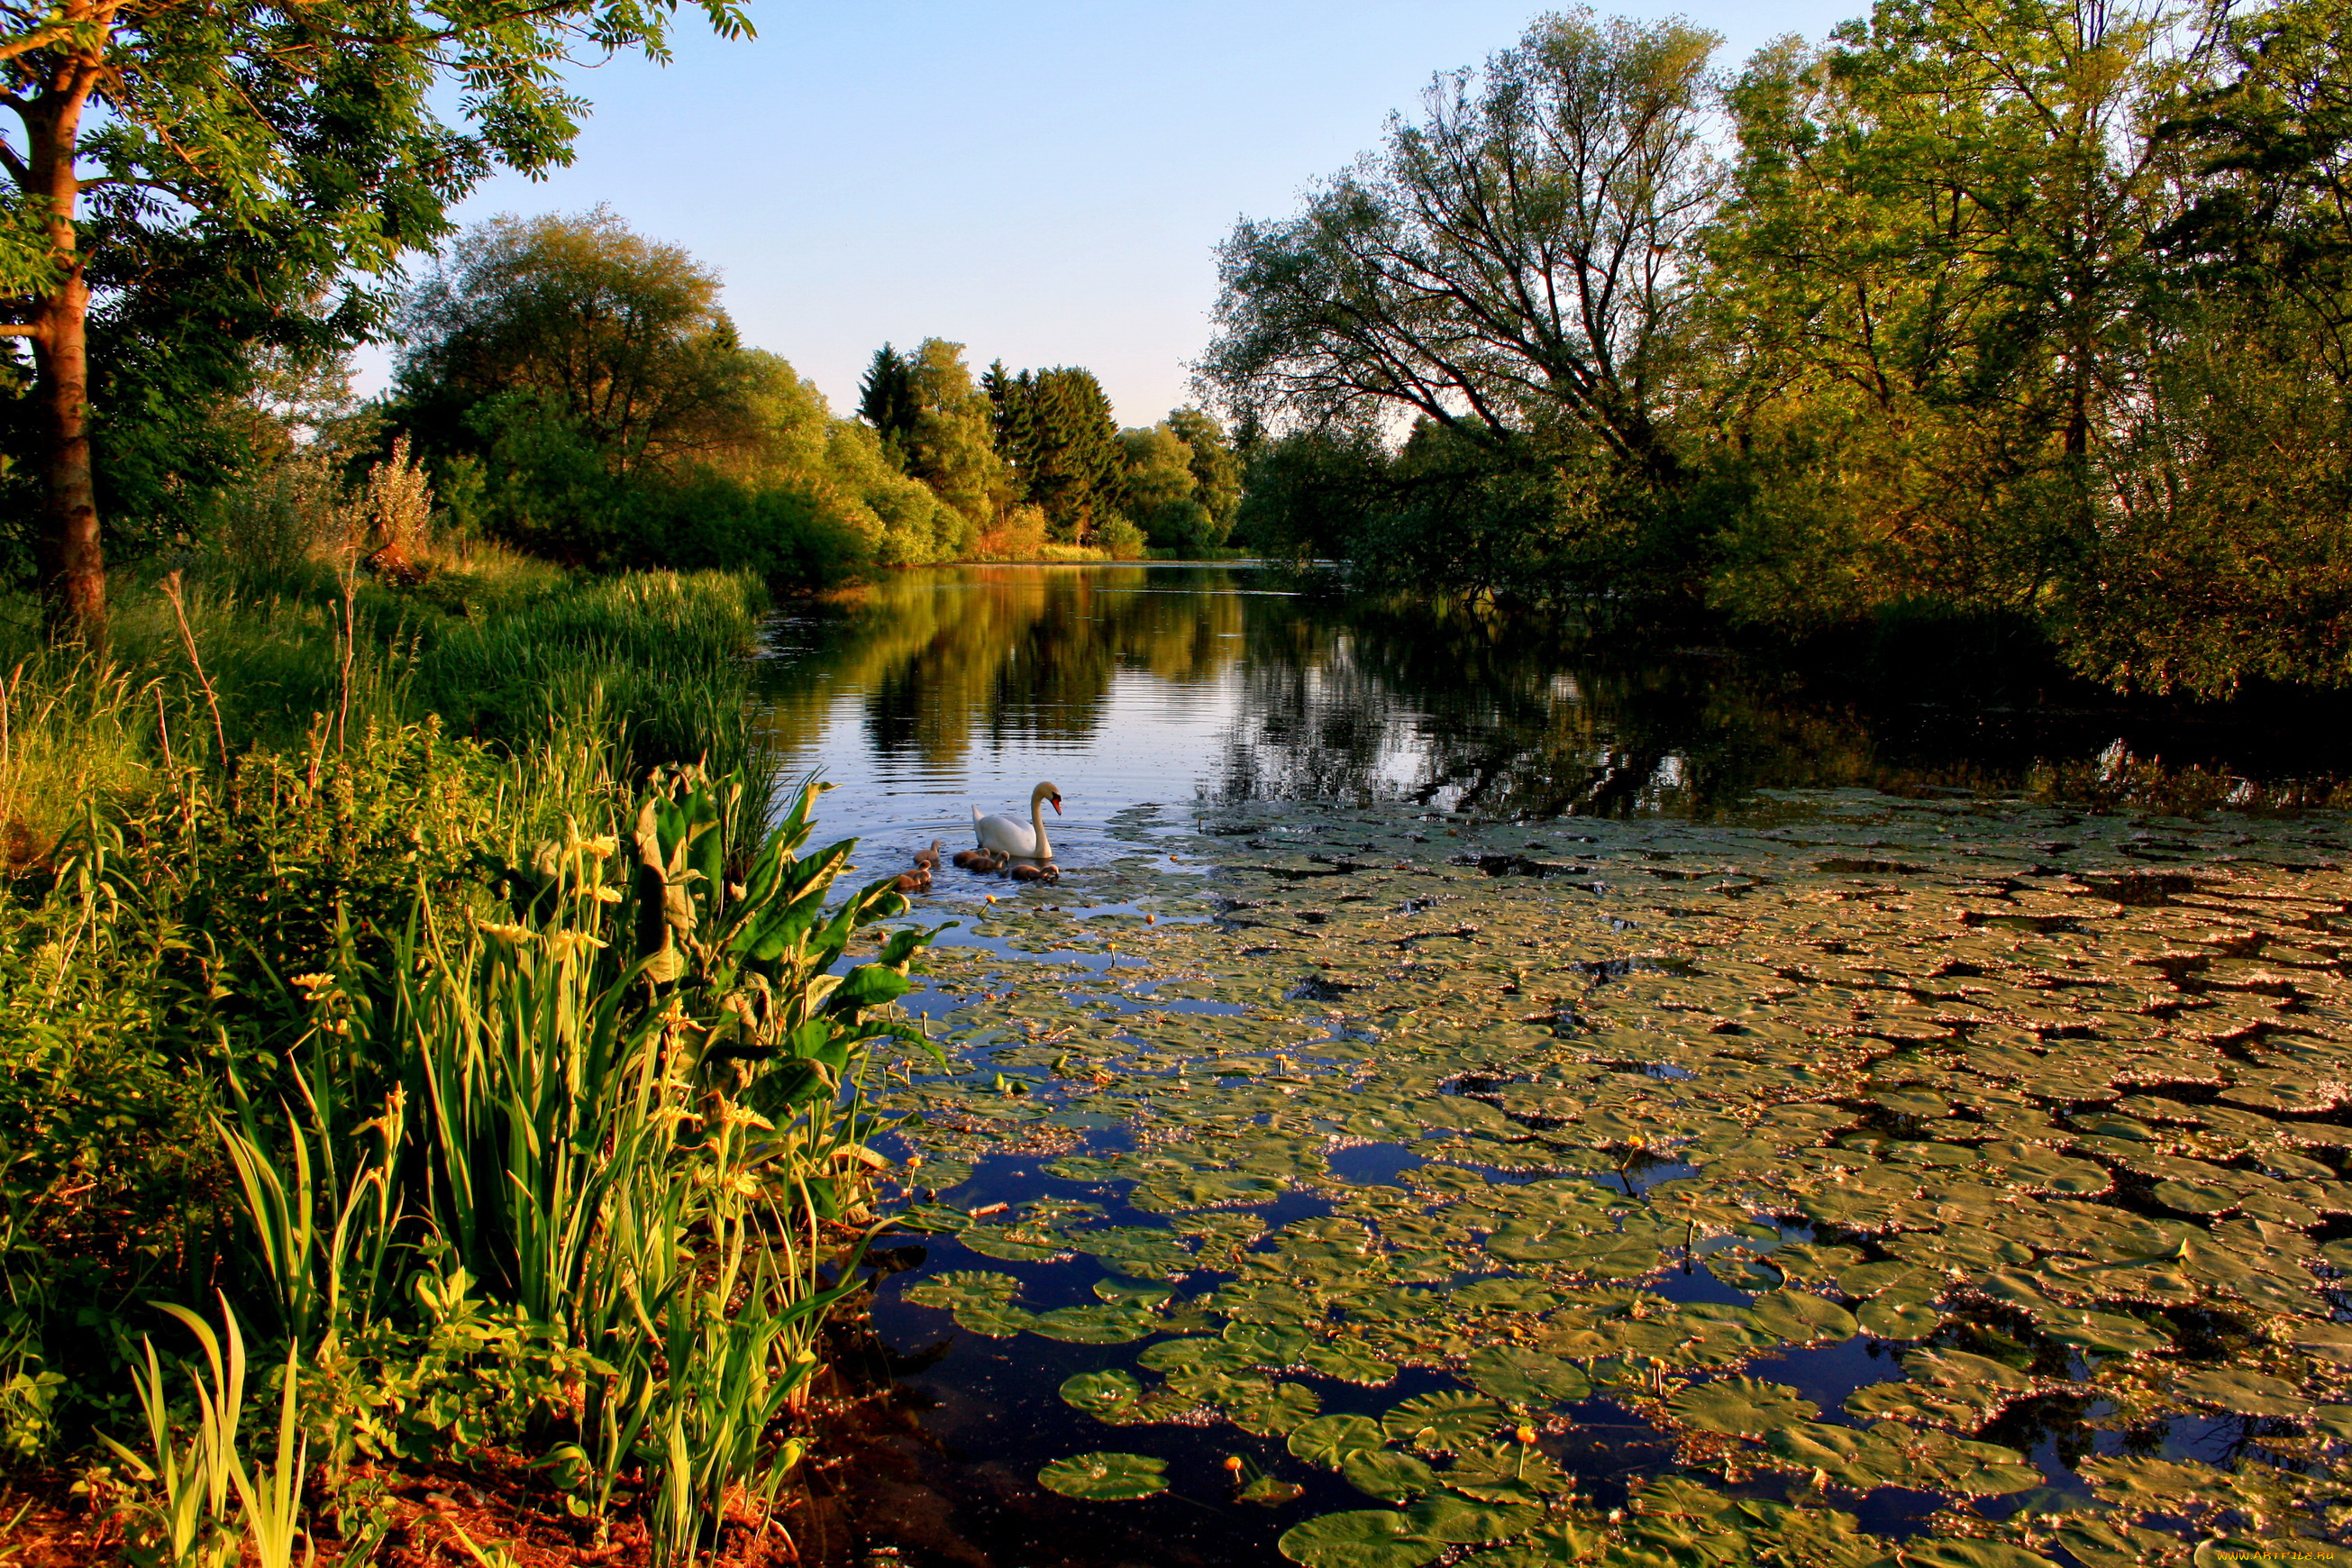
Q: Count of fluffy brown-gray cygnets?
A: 6